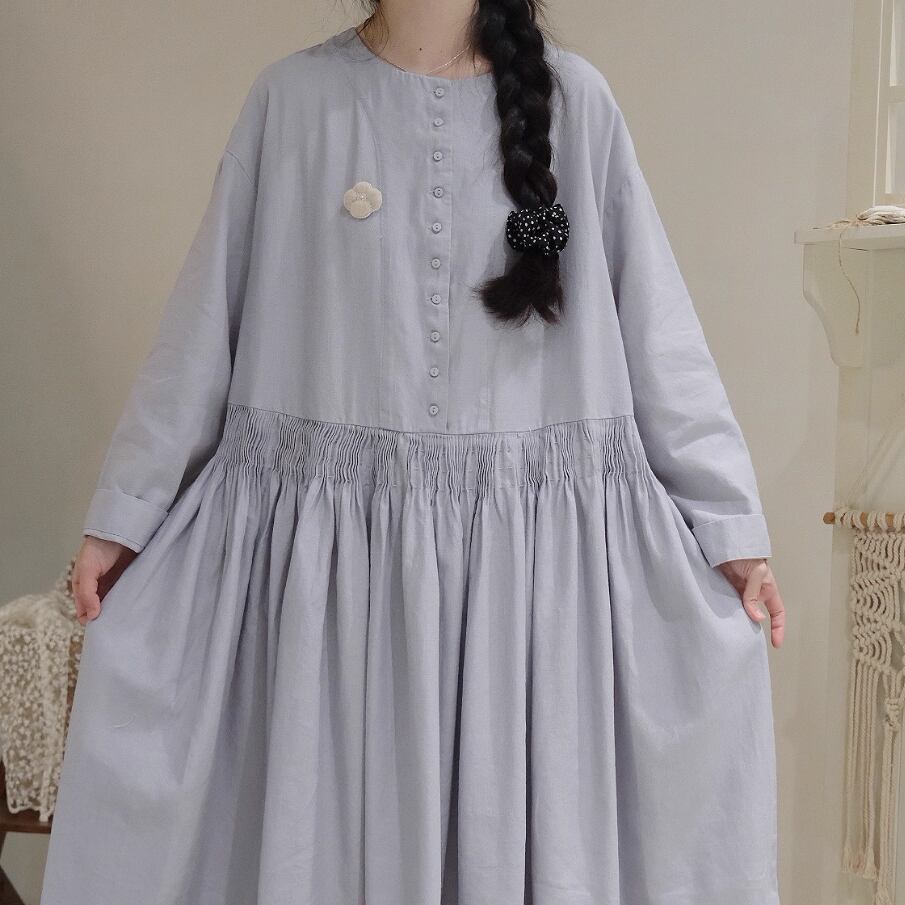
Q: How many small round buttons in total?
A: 10